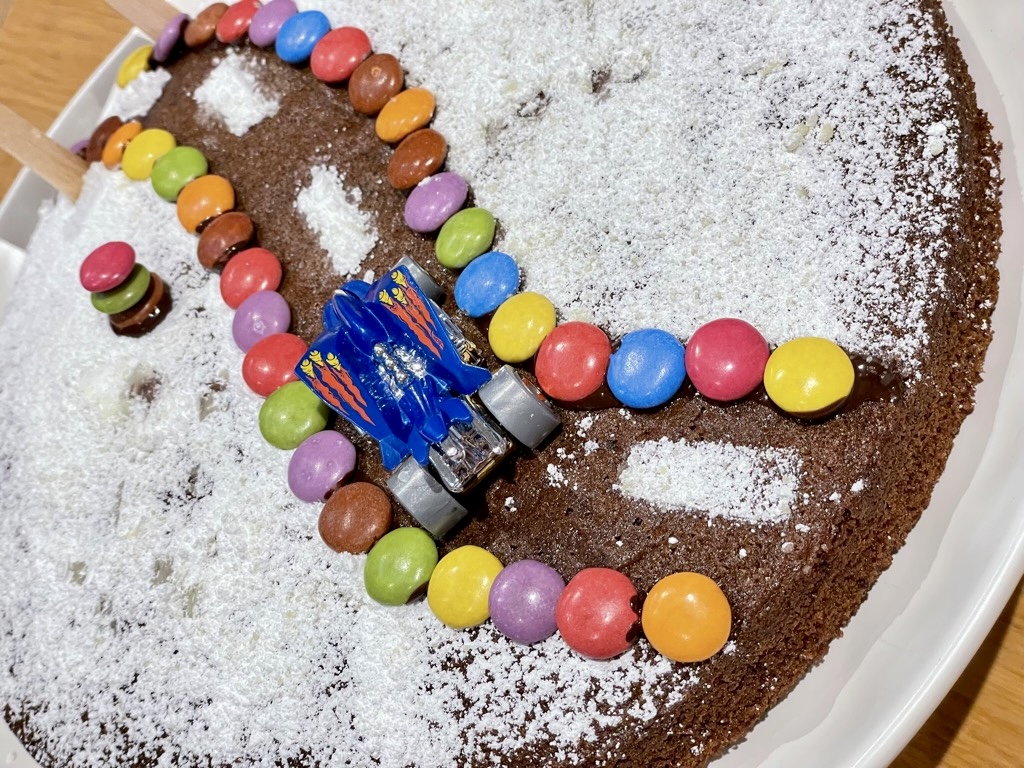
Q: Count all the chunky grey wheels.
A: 3